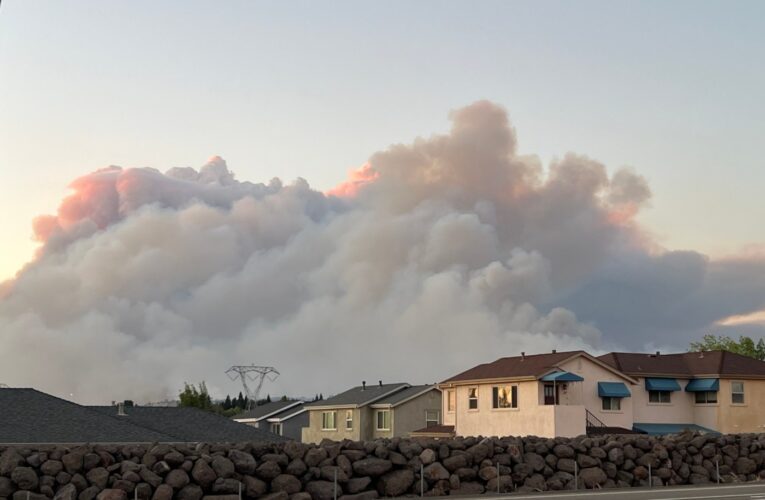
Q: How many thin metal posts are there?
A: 9